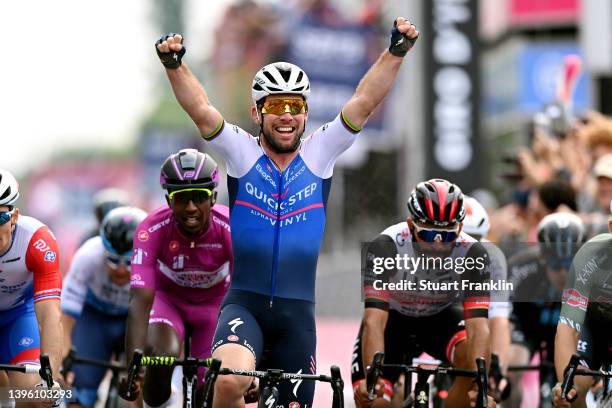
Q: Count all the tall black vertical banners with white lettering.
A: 1